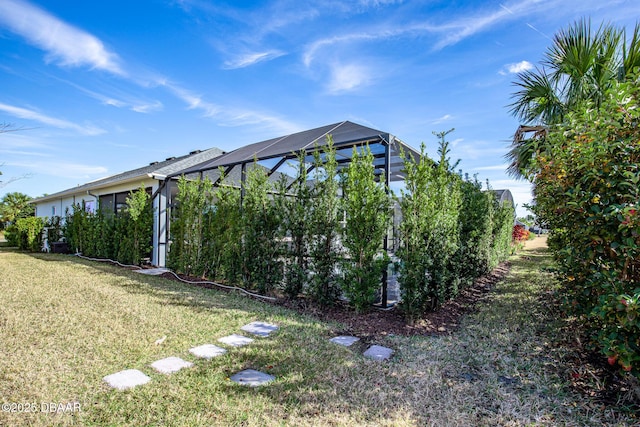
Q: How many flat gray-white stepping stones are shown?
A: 8